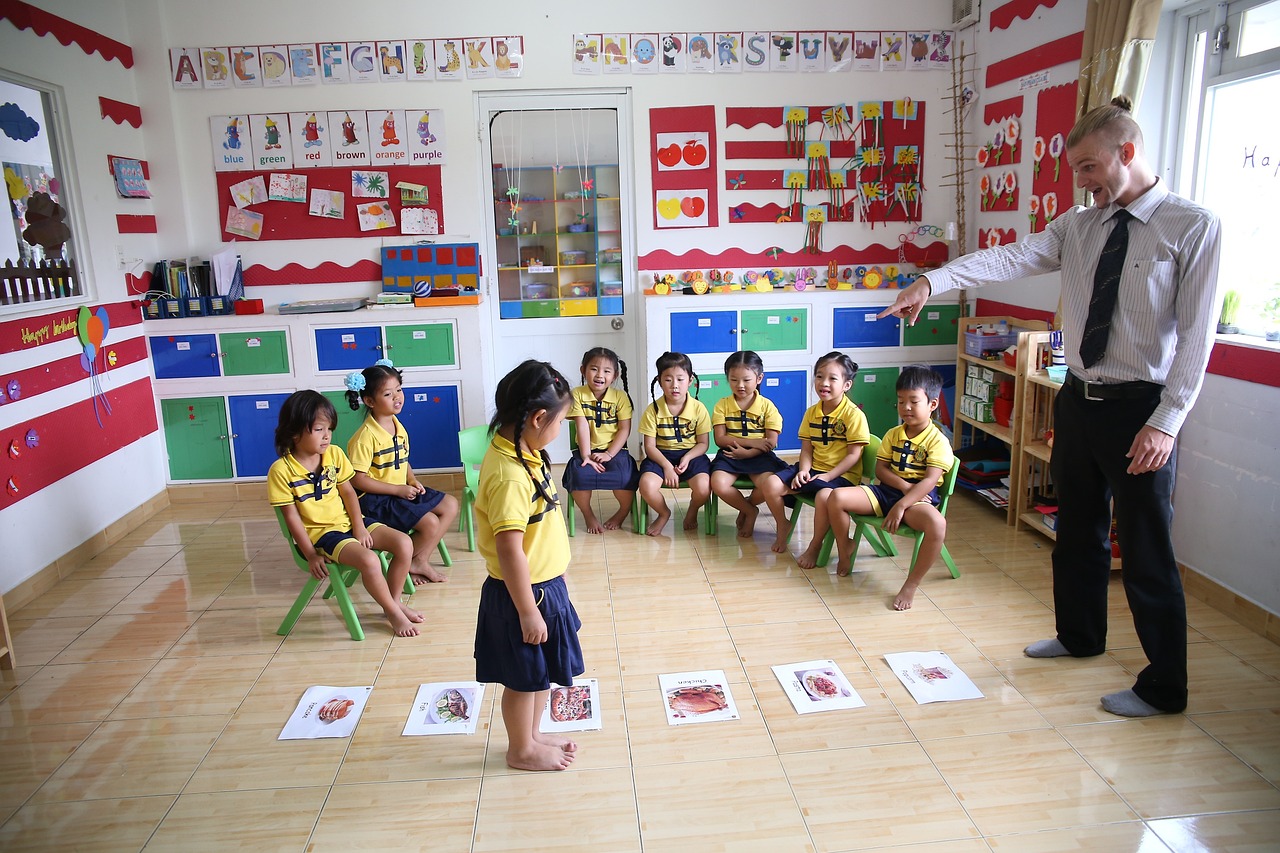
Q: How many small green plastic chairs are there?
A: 8